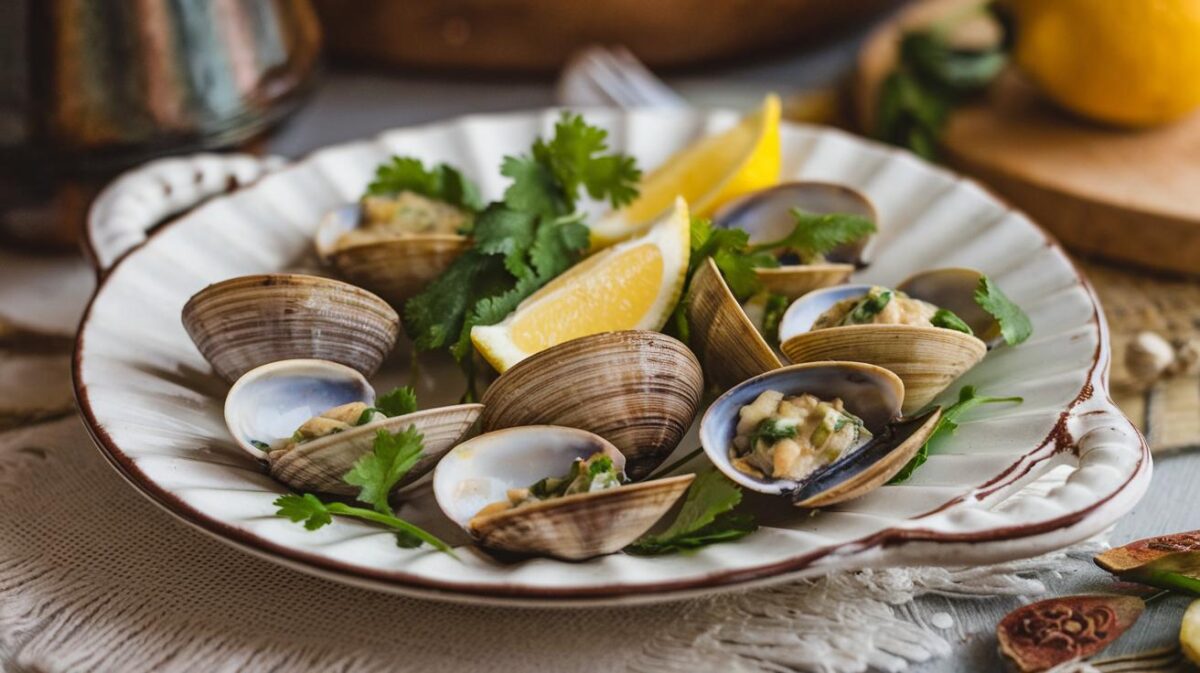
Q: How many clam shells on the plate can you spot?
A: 9